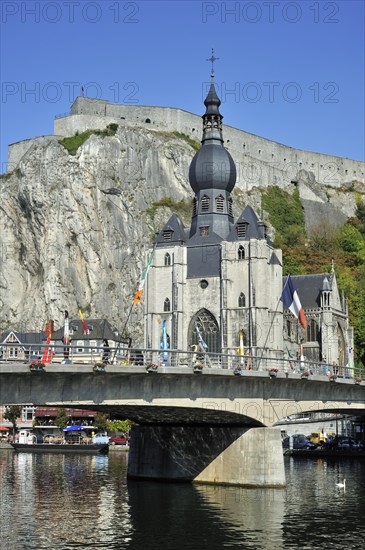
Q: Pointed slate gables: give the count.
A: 2